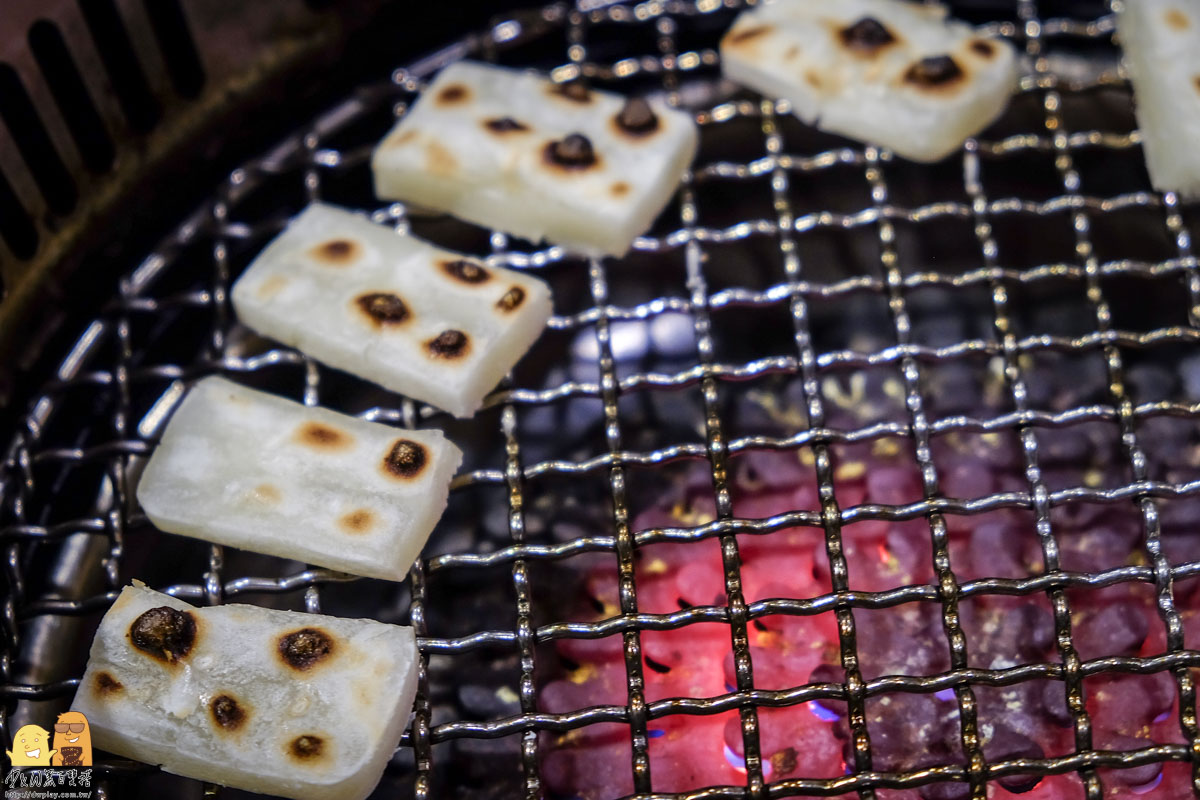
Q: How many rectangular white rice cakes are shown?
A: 6